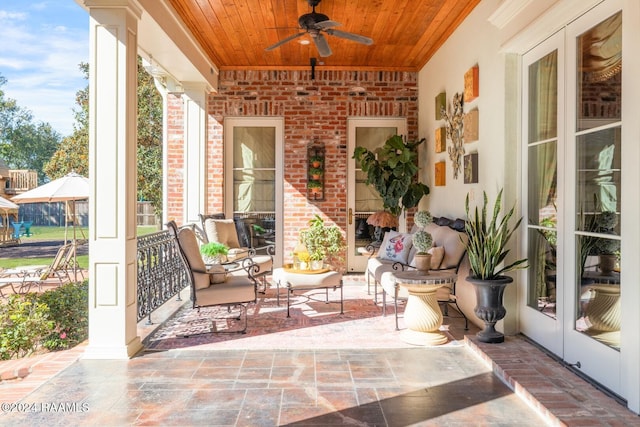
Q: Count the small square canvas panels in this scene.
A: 6